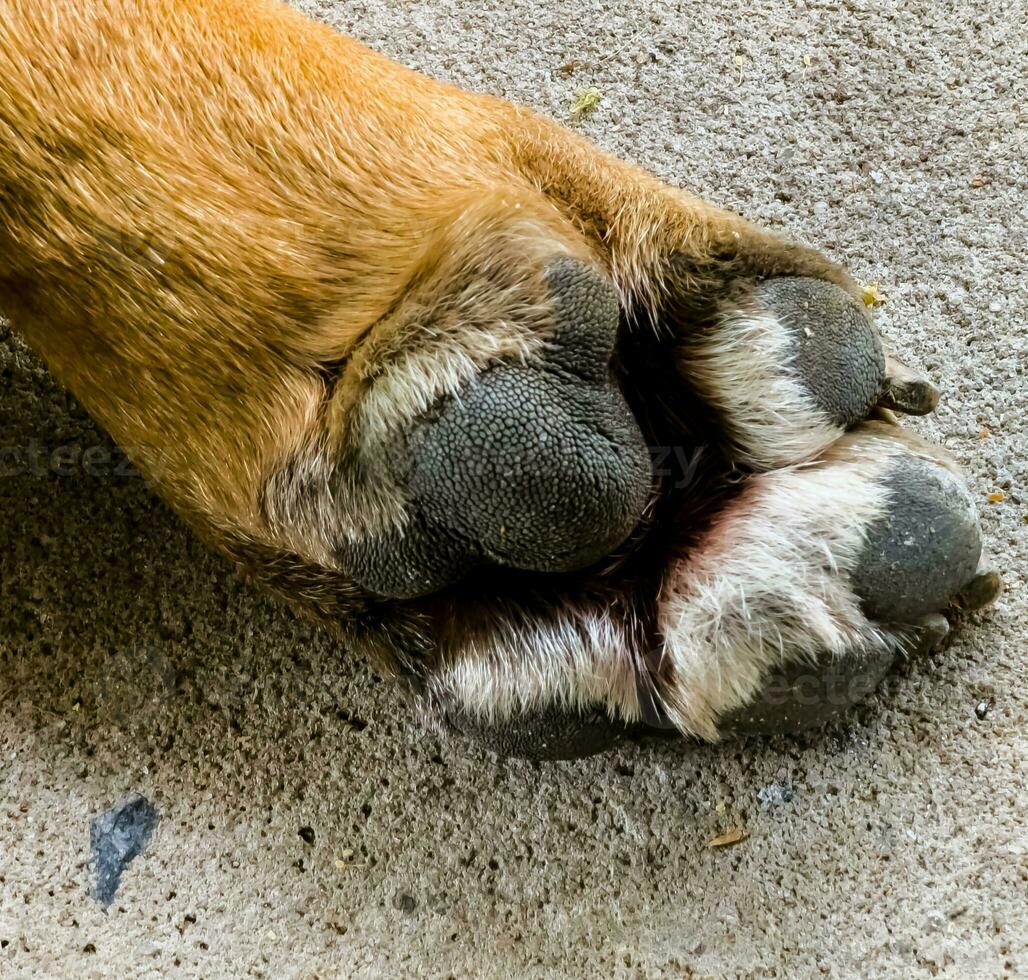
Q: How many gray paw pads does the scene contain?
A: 5